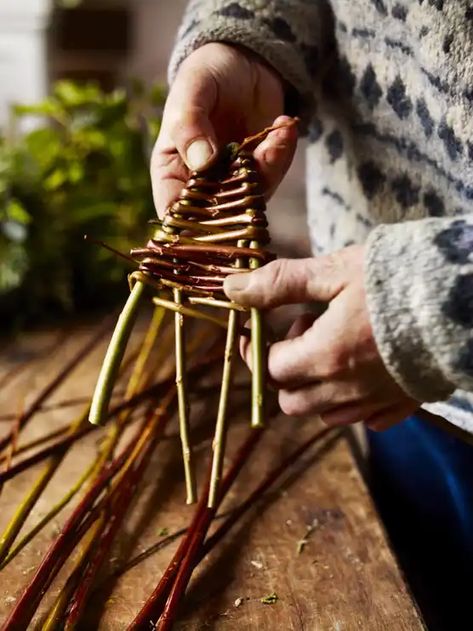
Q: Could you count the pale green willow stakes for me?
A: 4